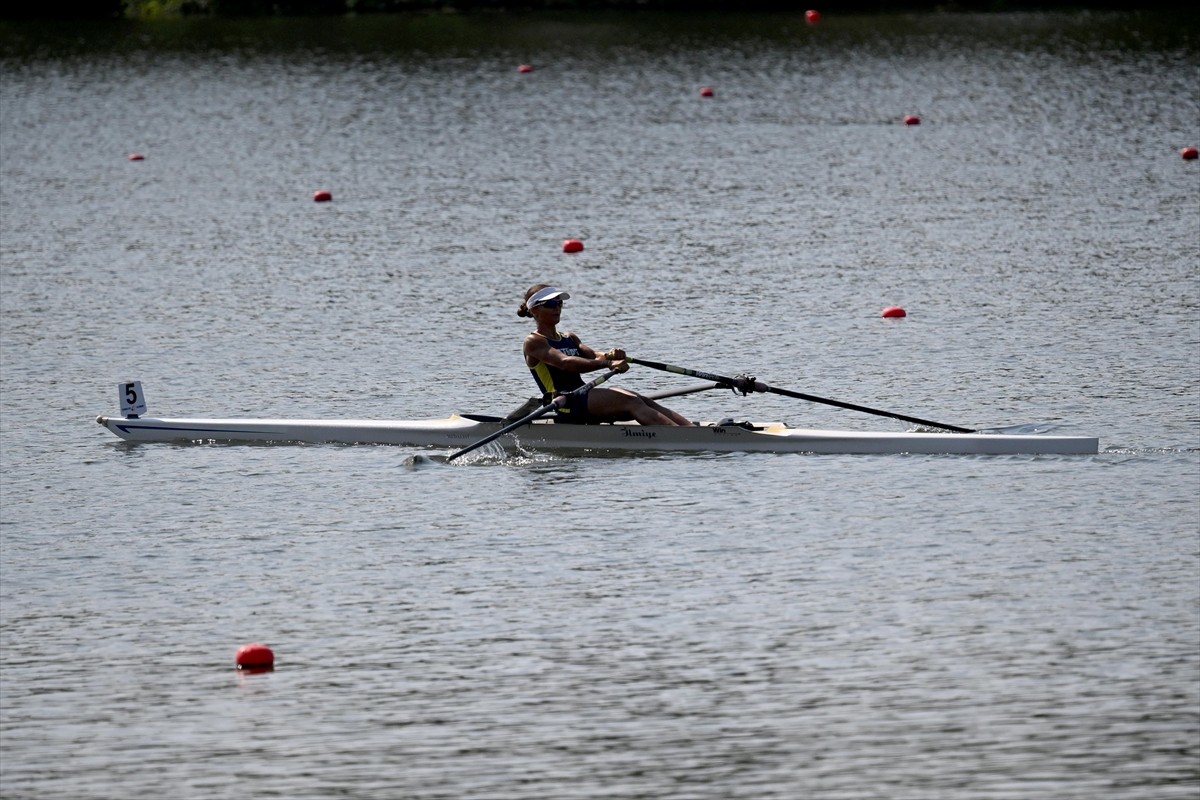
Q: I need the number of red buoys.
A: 10